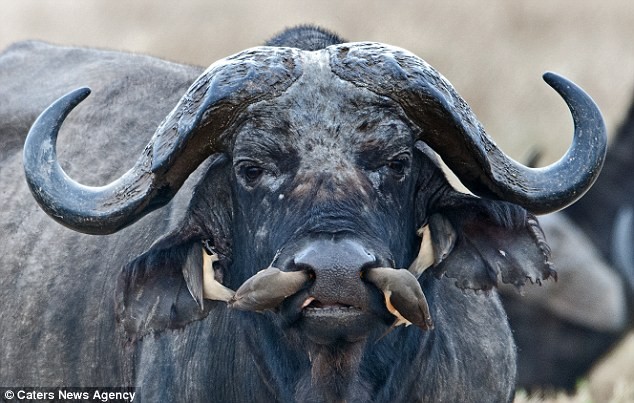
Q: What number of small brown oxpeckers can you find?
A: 4